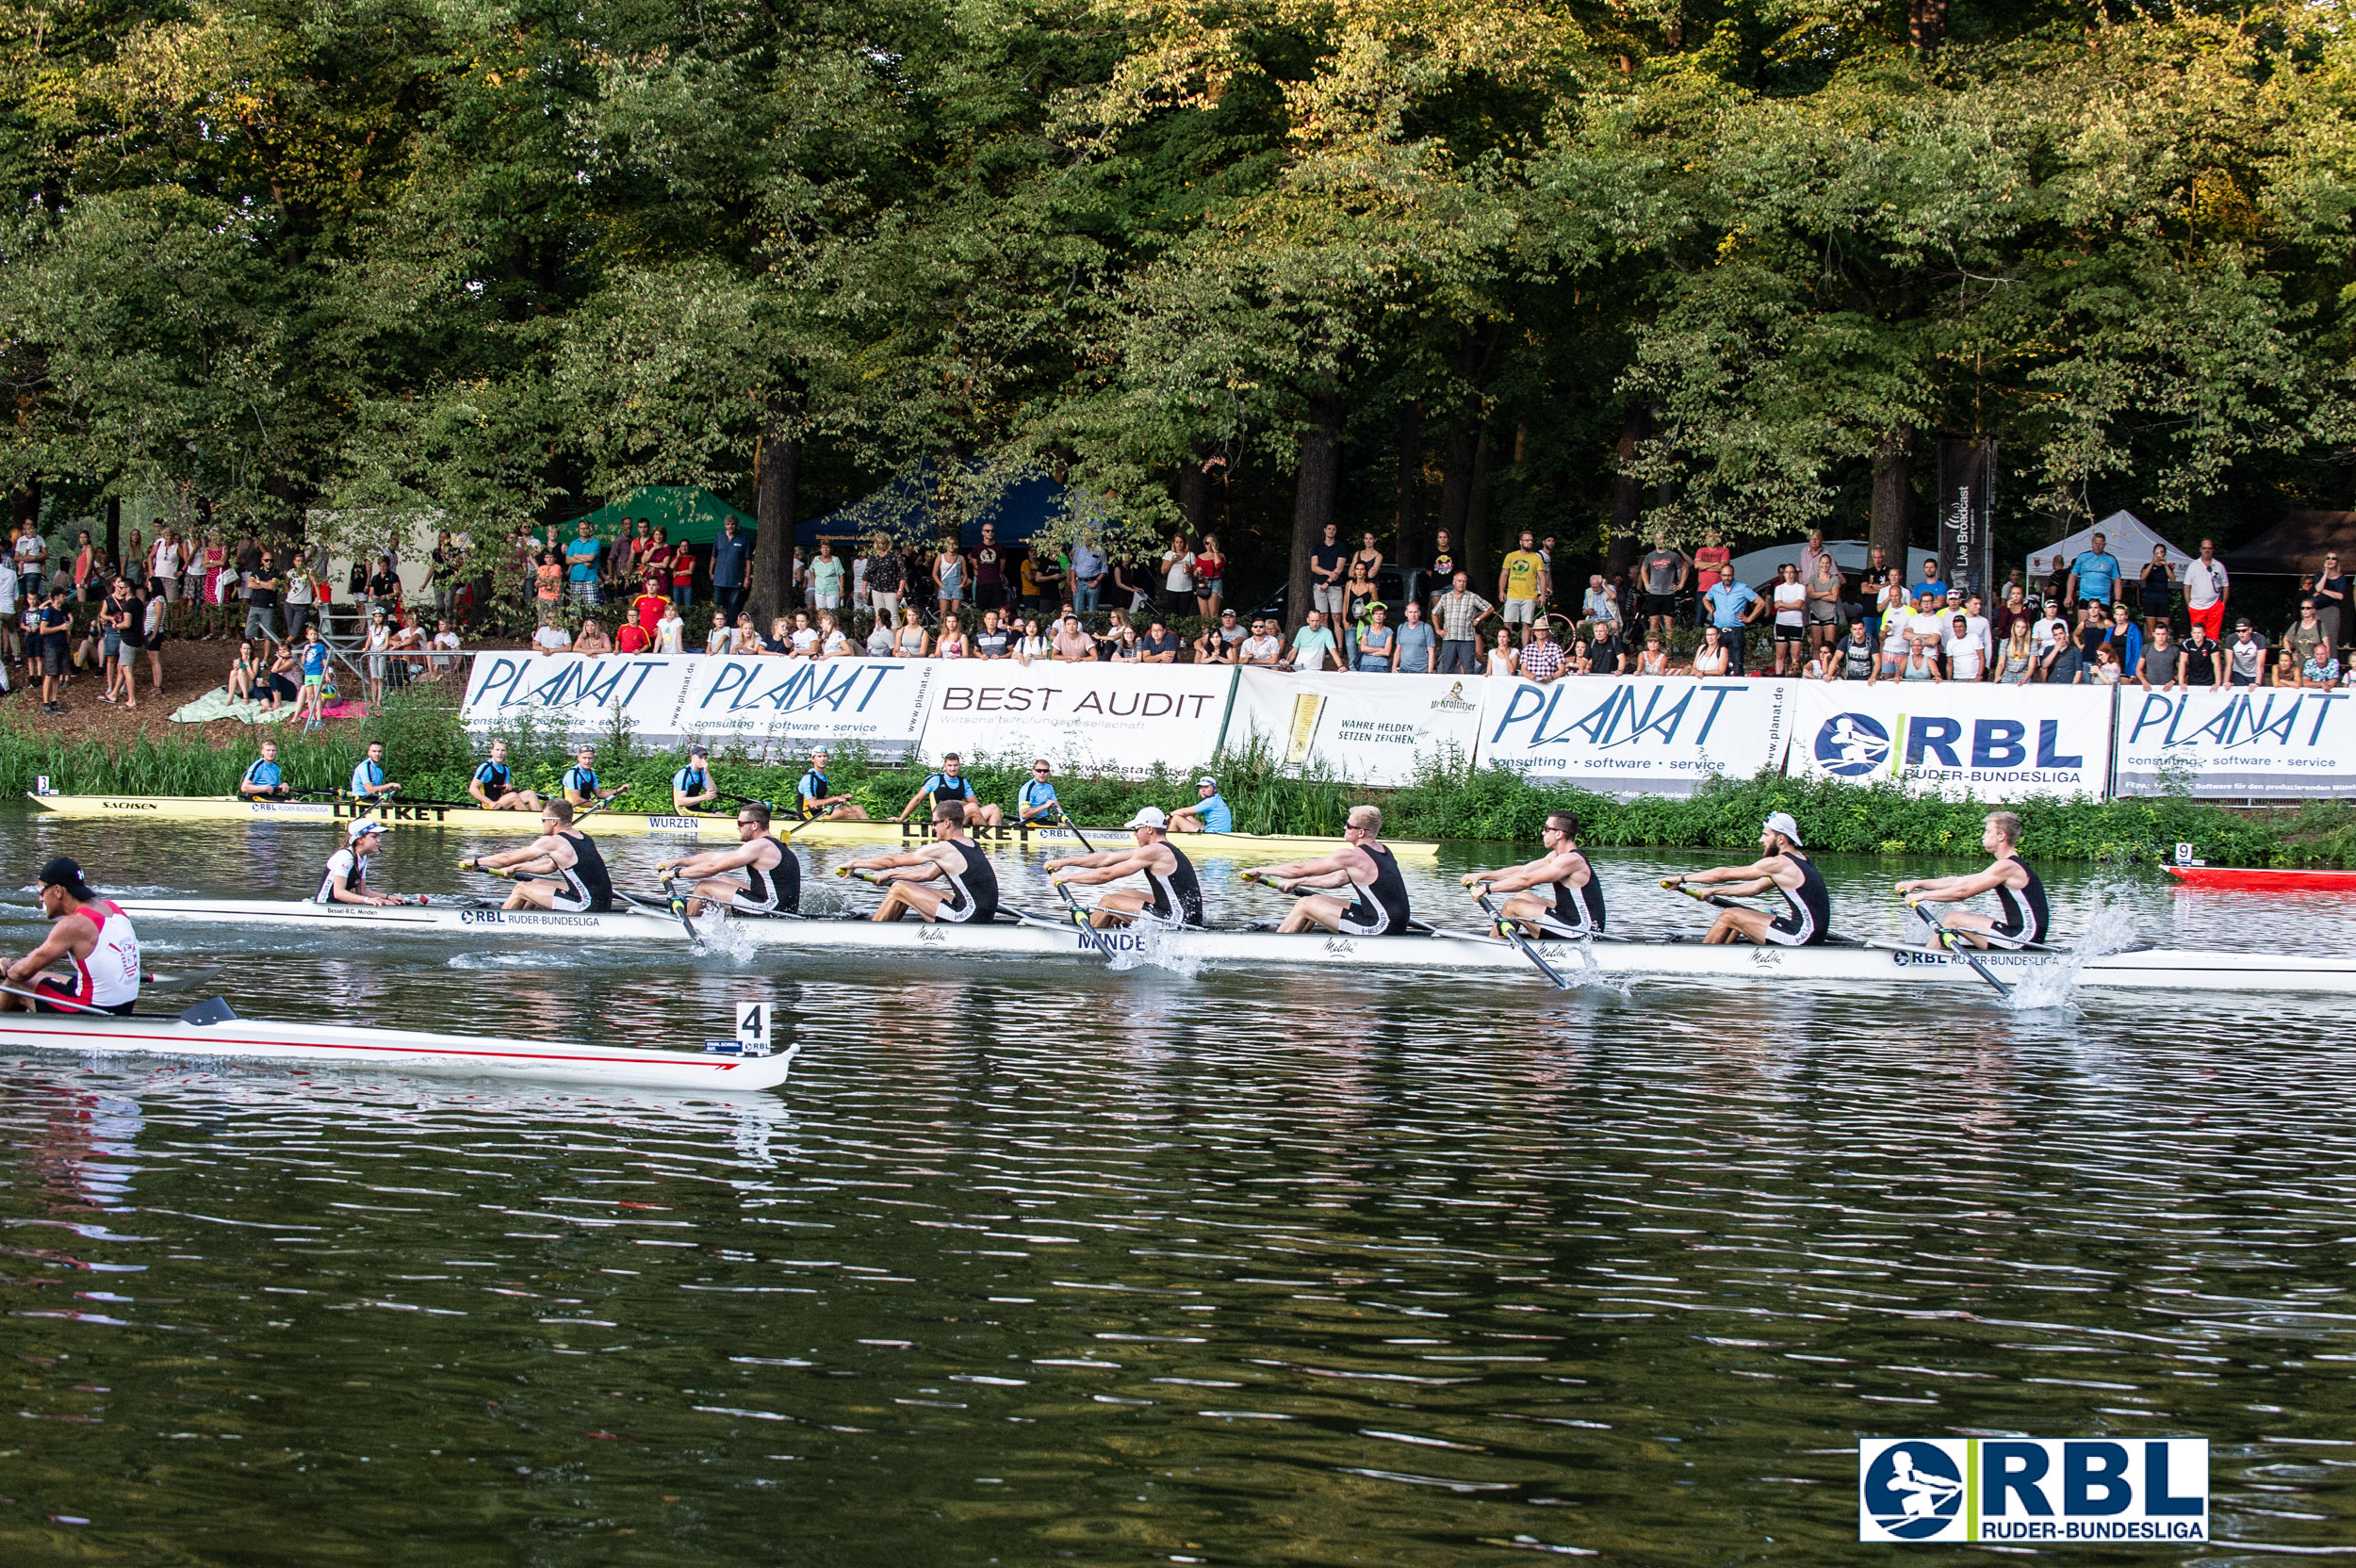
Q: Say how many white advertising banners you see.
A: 7